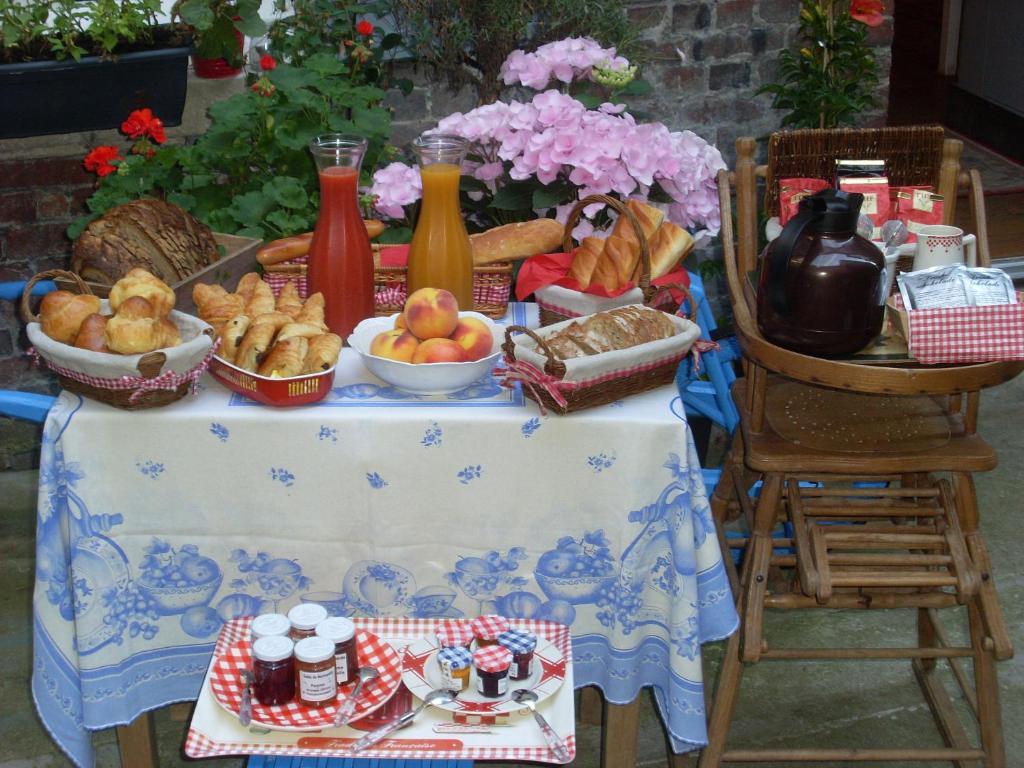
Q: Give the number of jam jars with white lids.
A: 5